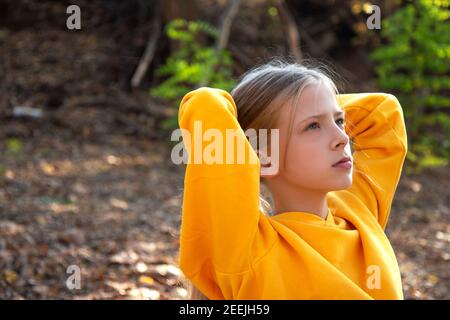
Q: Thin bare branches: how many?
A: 3